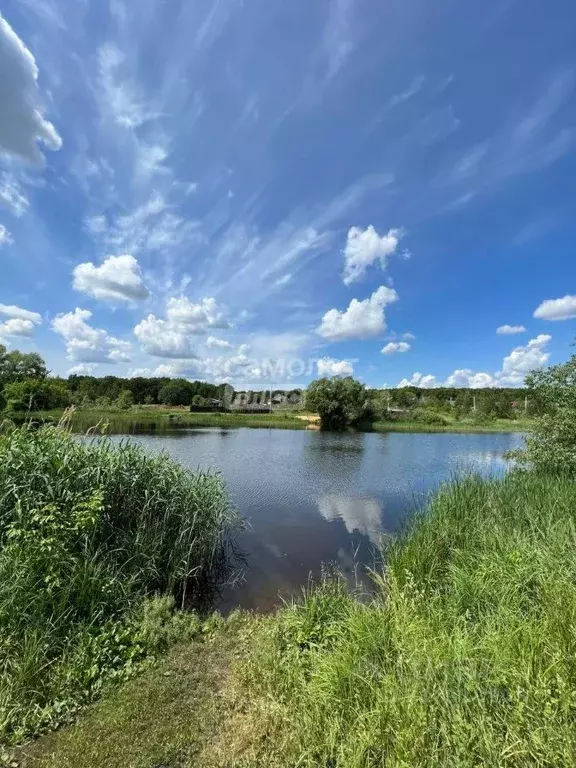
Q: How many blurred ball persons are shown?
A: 0